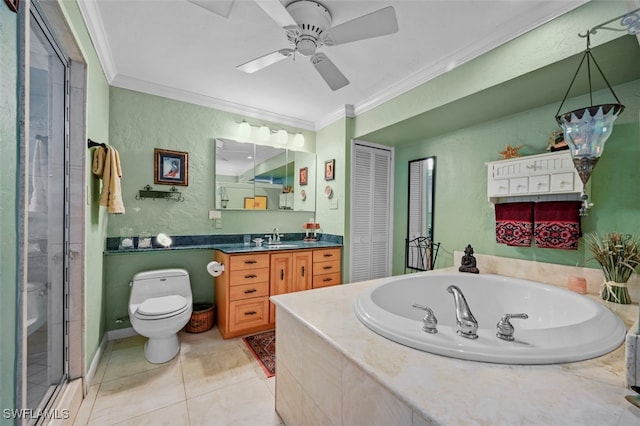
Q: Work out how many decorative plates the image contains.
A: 1